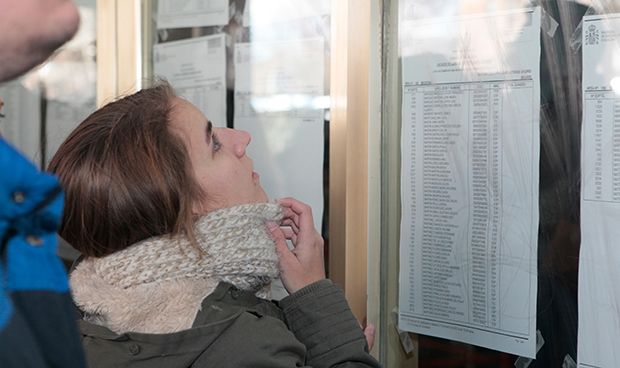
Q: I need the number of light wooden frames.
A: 2